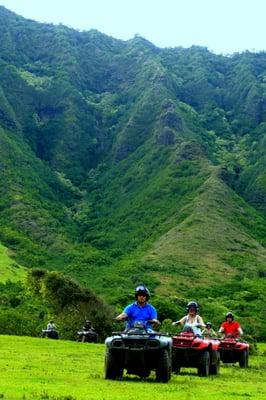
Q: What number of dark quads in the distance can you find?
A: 2